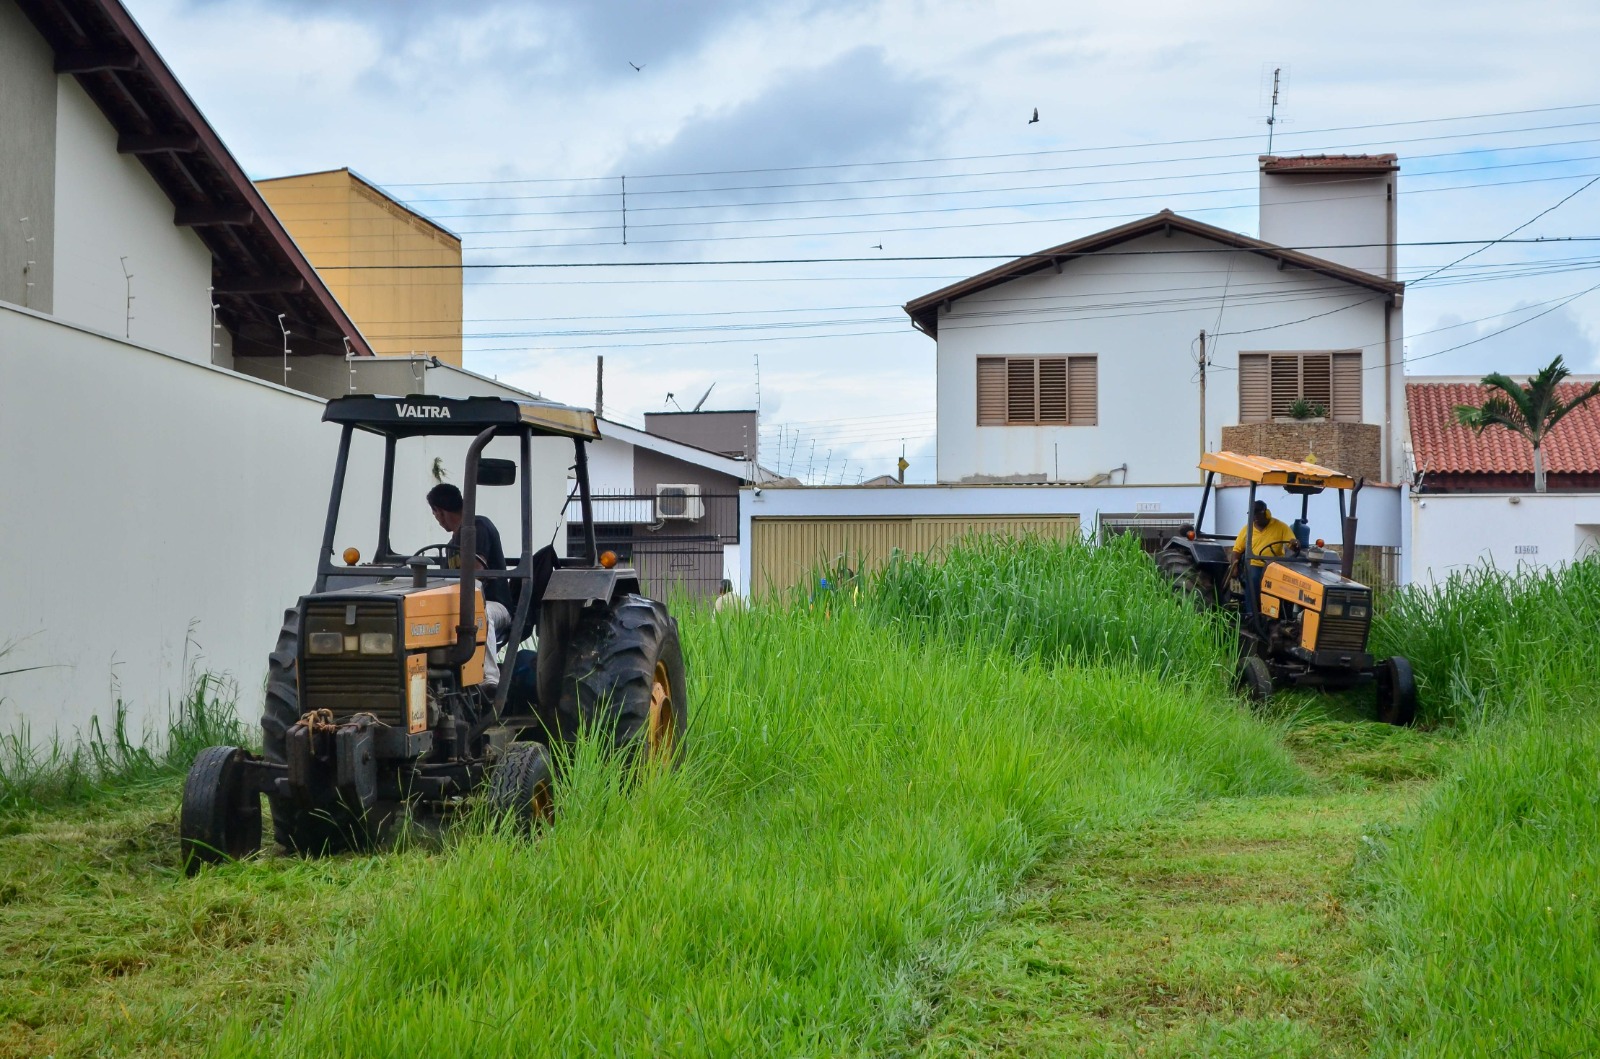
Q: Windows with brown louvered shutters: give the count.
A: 2